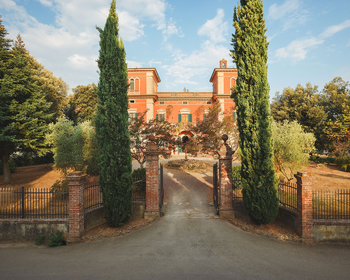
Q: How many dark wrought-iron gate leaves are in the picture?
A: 2